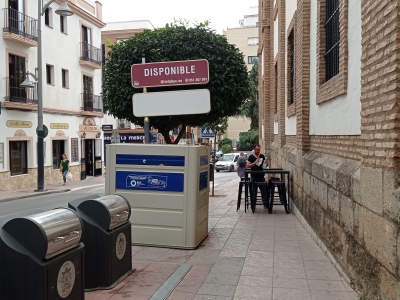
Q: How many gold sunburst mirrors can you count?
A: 0